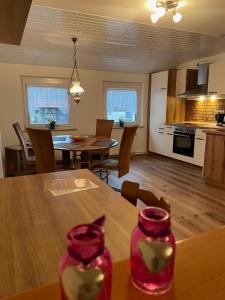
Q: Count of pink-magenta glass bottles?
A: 2